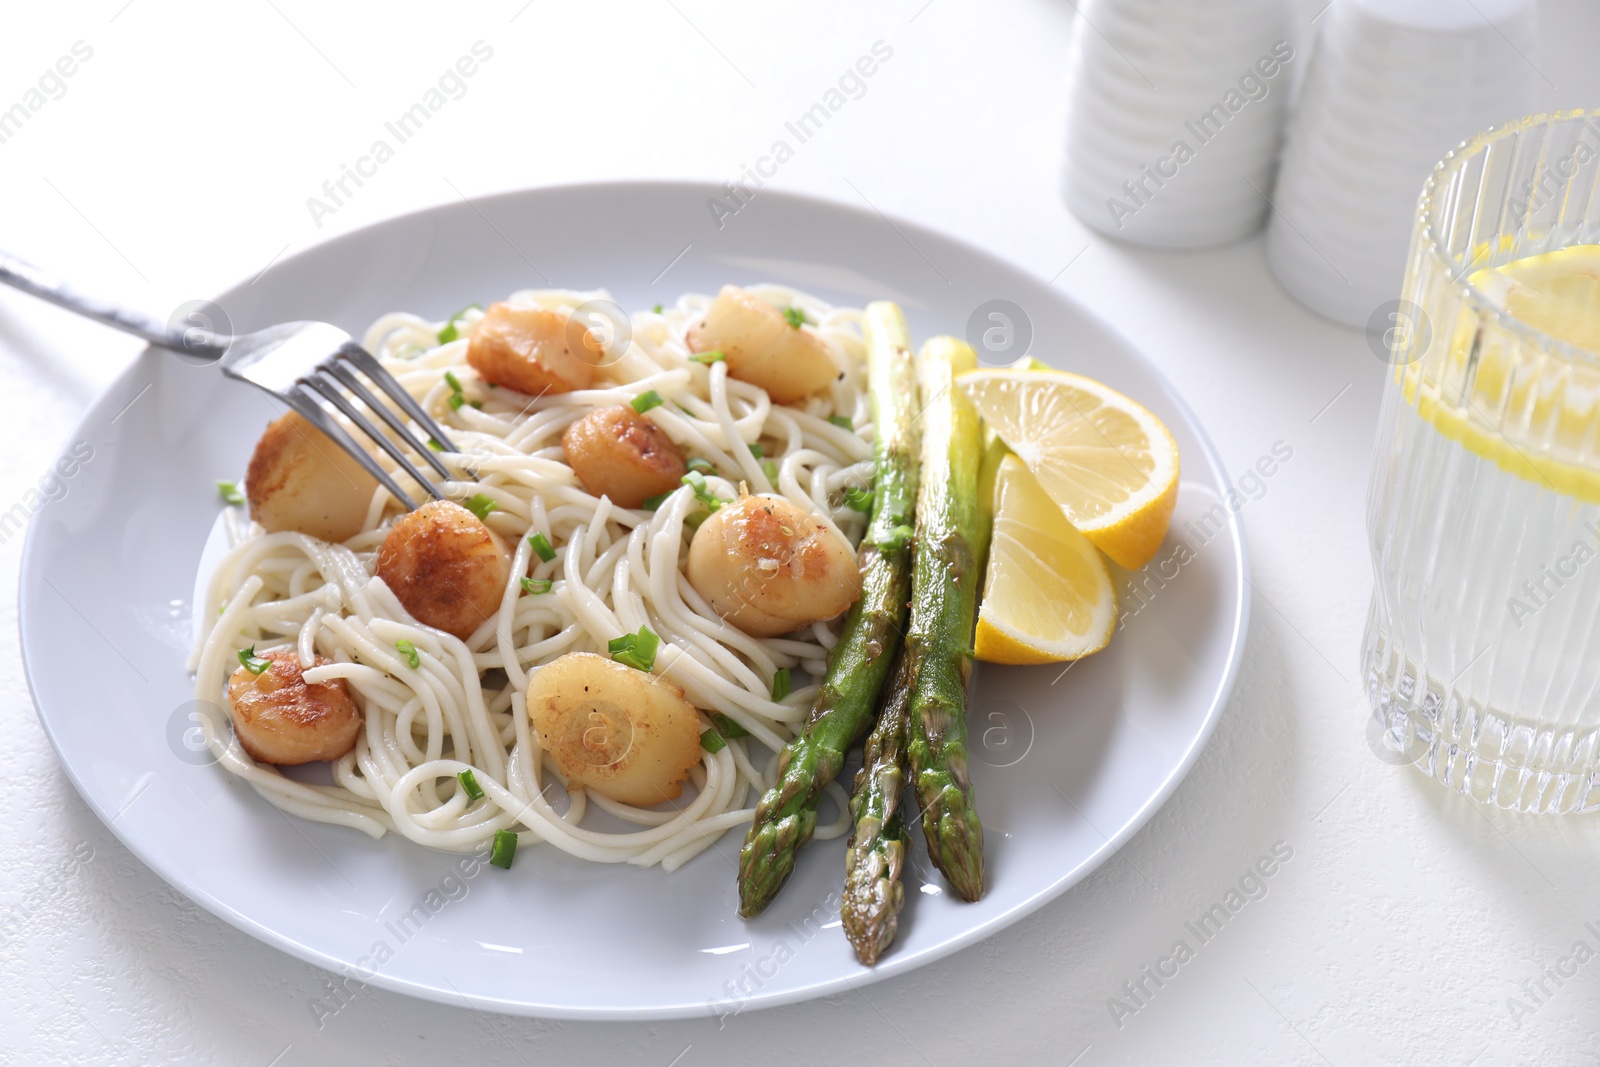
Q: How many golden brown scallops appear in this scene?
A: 8